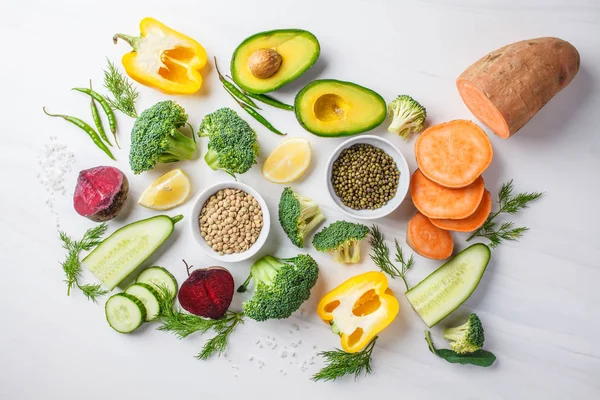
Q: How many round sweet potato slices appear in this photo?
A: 4